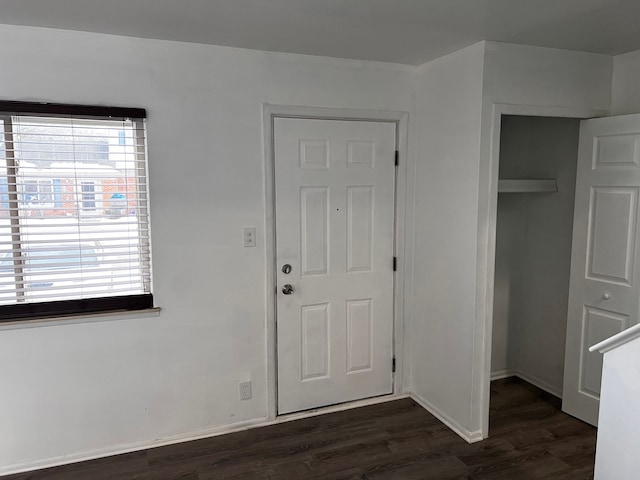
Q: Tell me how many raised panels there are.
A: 9